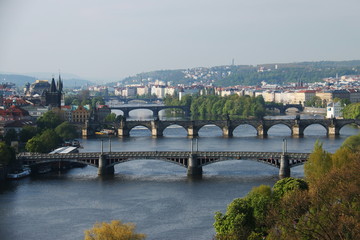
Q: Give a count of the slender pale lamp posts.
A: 6